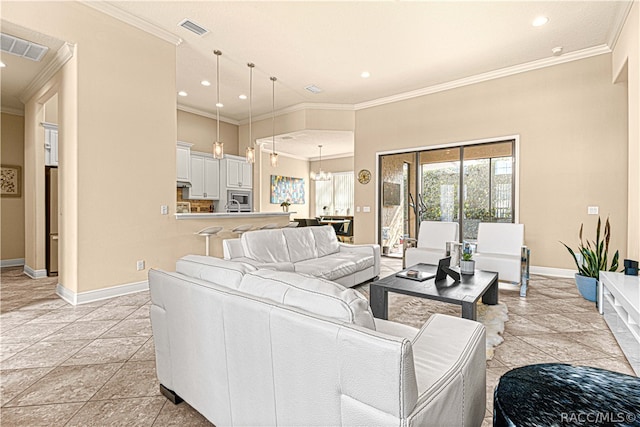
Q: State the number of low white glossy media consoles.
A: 1